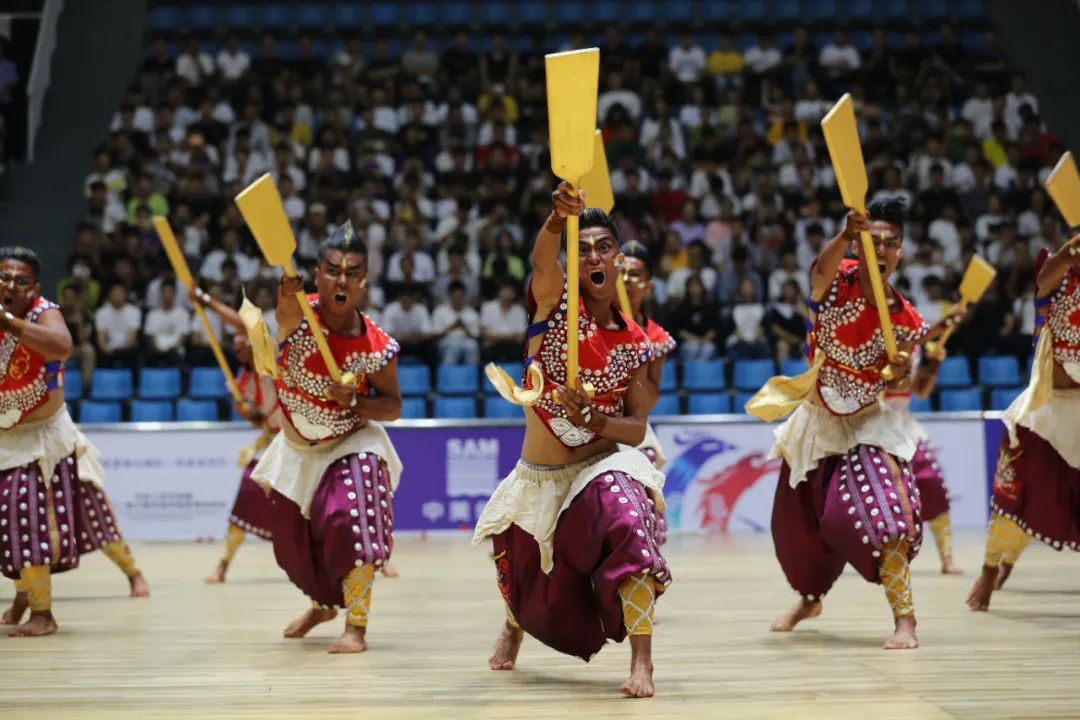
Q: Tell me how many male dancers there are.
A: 8